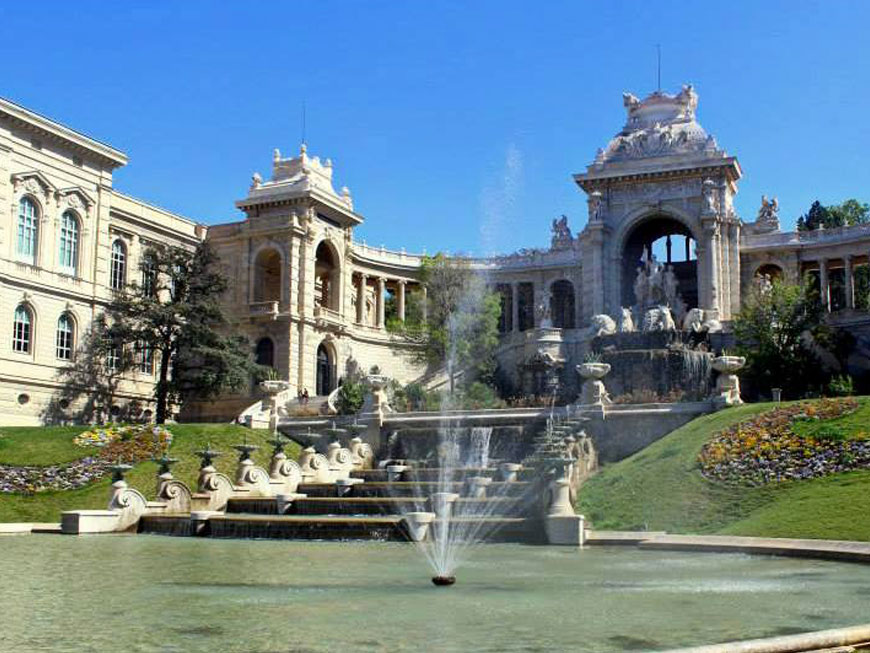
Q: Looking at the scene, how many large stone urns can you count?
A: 4